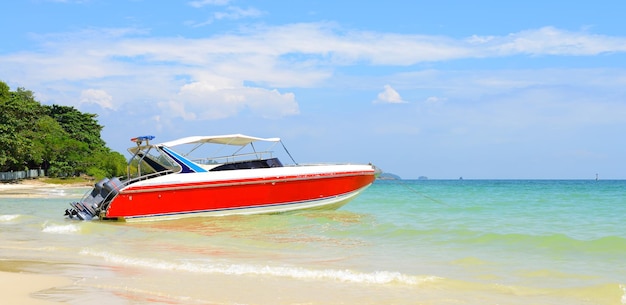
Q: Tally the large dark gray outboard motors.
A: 2